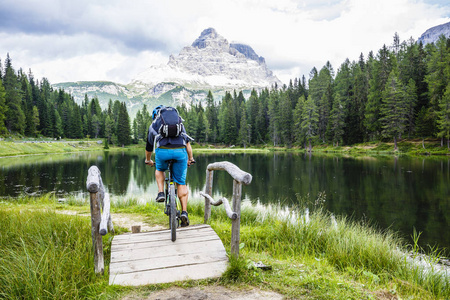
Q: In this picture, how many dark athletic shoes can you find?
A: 2